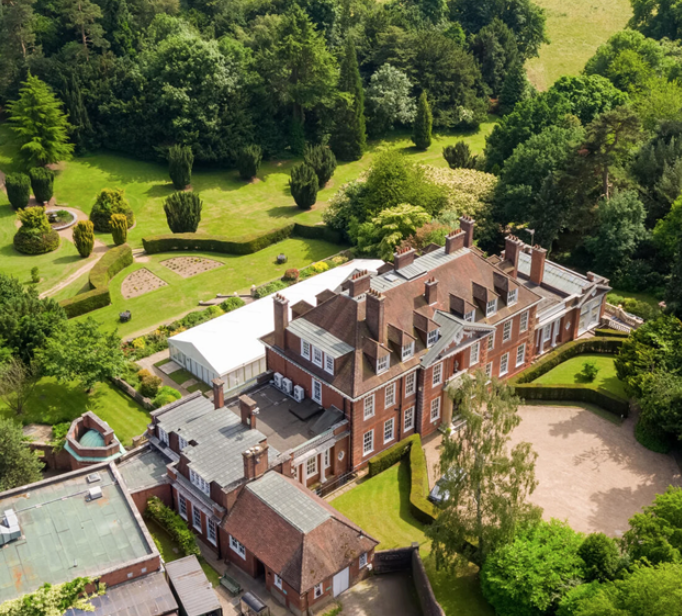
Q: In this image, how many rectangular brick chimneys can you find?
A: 12